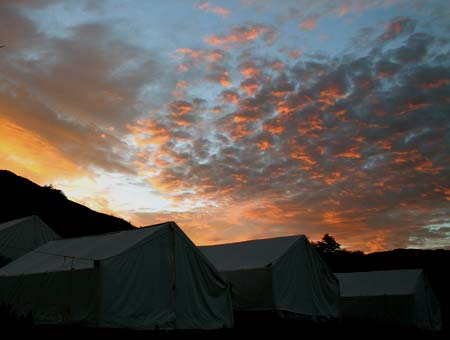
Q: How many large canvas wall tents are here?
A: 4